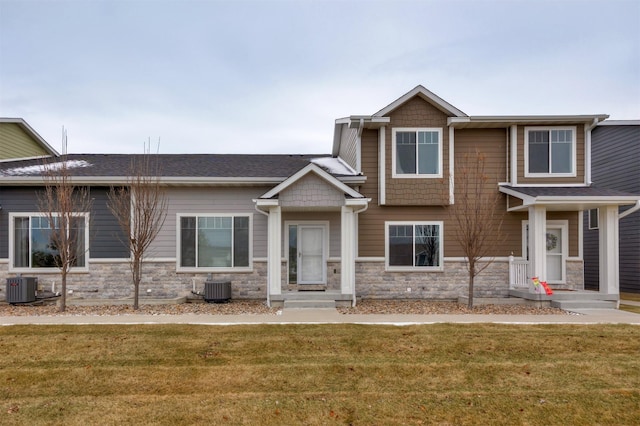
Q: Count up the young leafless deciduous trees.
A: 3